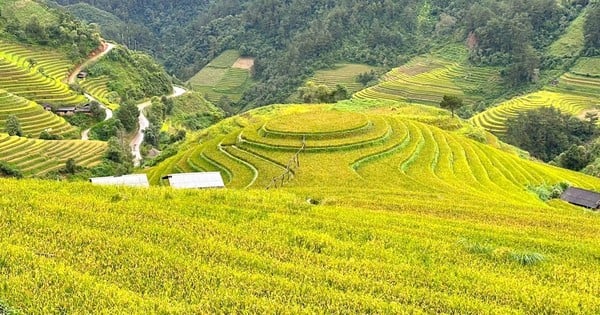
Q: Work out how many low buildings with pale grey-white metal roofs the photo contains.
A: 2